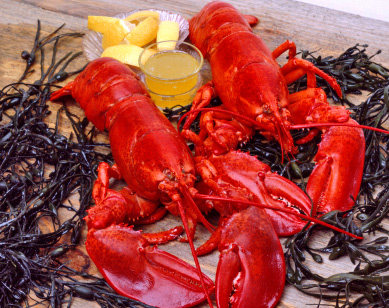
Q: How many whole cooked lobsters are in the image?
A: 2